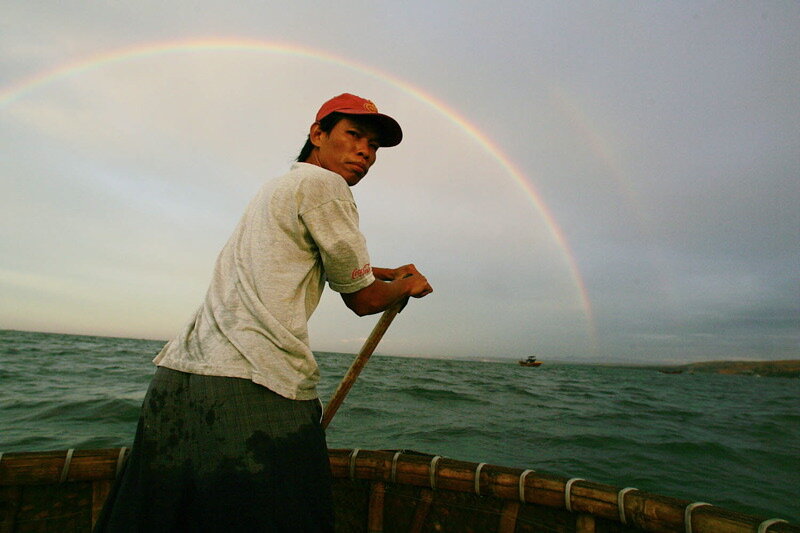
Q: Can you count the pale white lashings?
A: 12